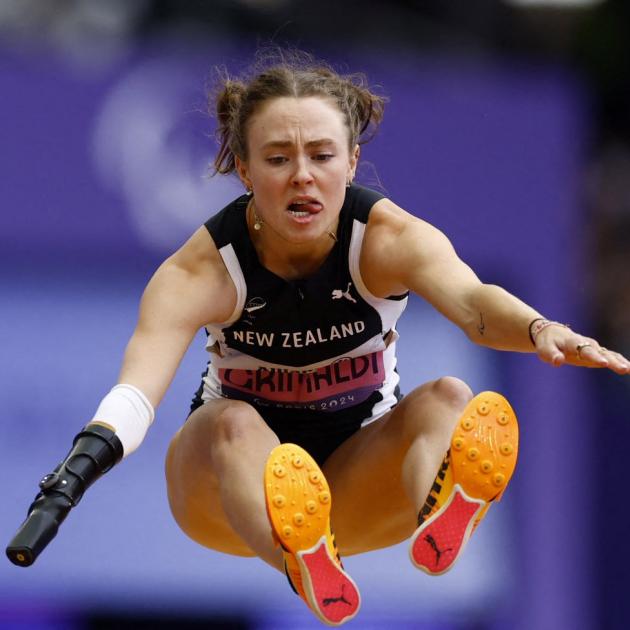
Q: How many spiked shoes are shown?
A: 2